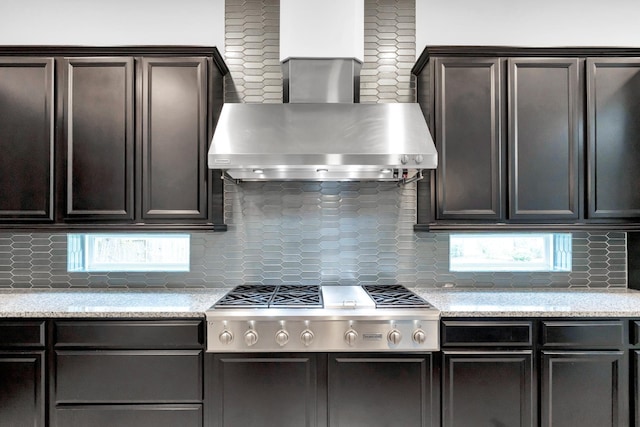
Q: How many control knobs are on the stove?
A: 7